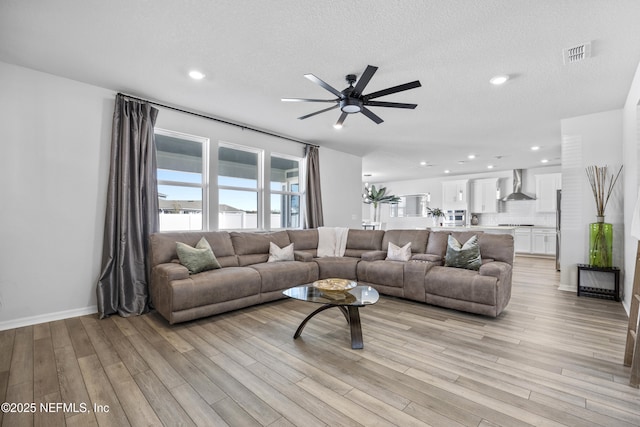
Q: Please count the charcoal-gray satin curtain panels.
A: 2